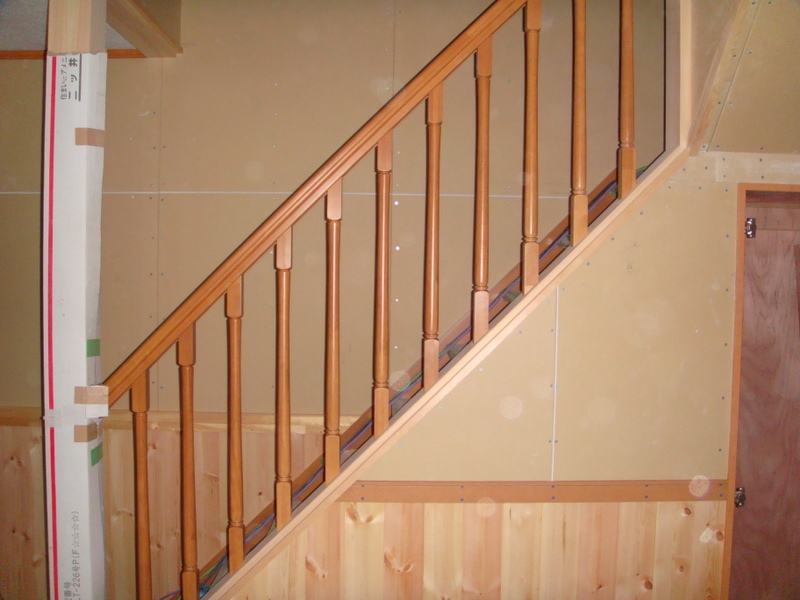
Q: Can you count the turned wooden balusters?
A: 11